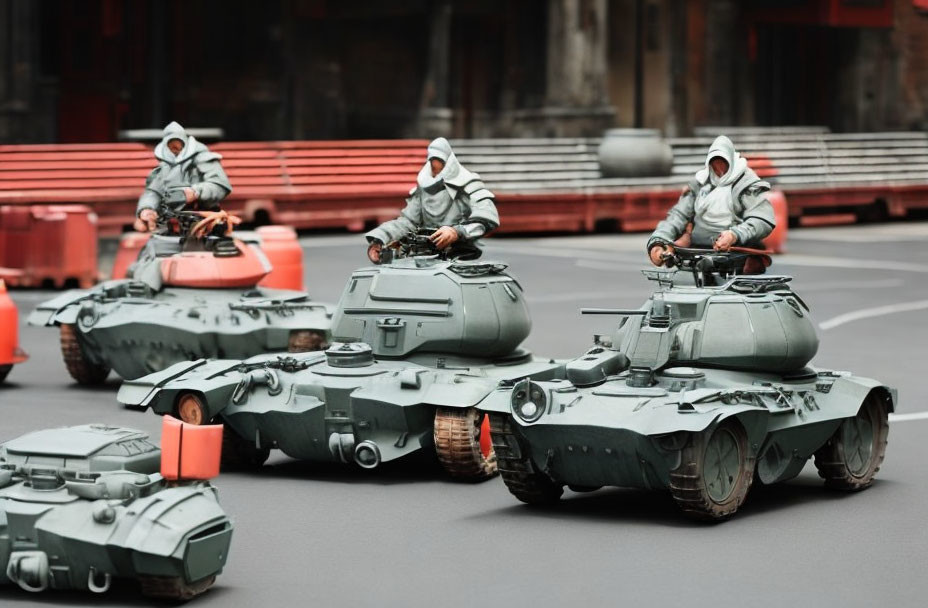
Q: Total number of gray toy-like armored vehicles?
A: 4